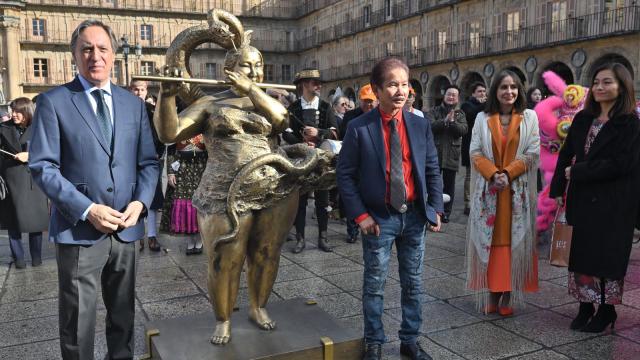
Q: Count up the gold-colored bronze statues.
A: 1